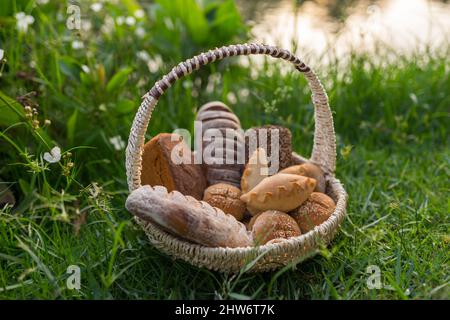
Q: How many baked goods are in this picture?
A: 10